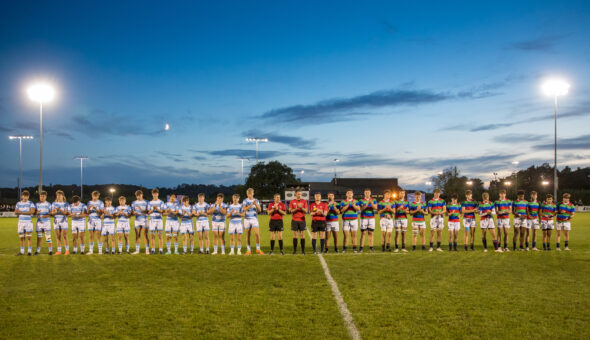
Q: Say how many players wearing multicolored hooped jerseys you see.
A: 15